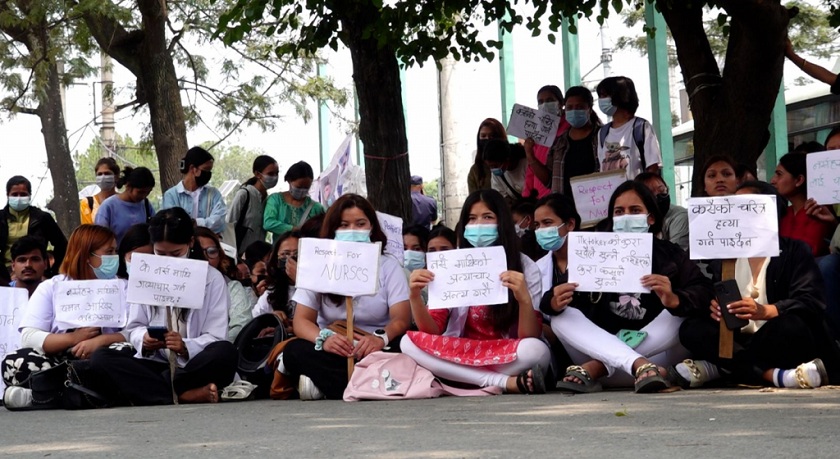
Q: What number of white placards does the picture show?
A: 11